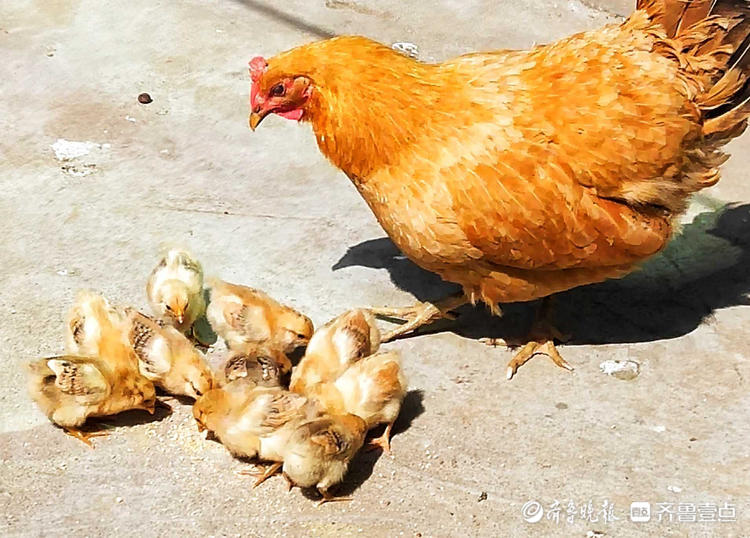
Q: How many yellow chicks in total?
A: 10